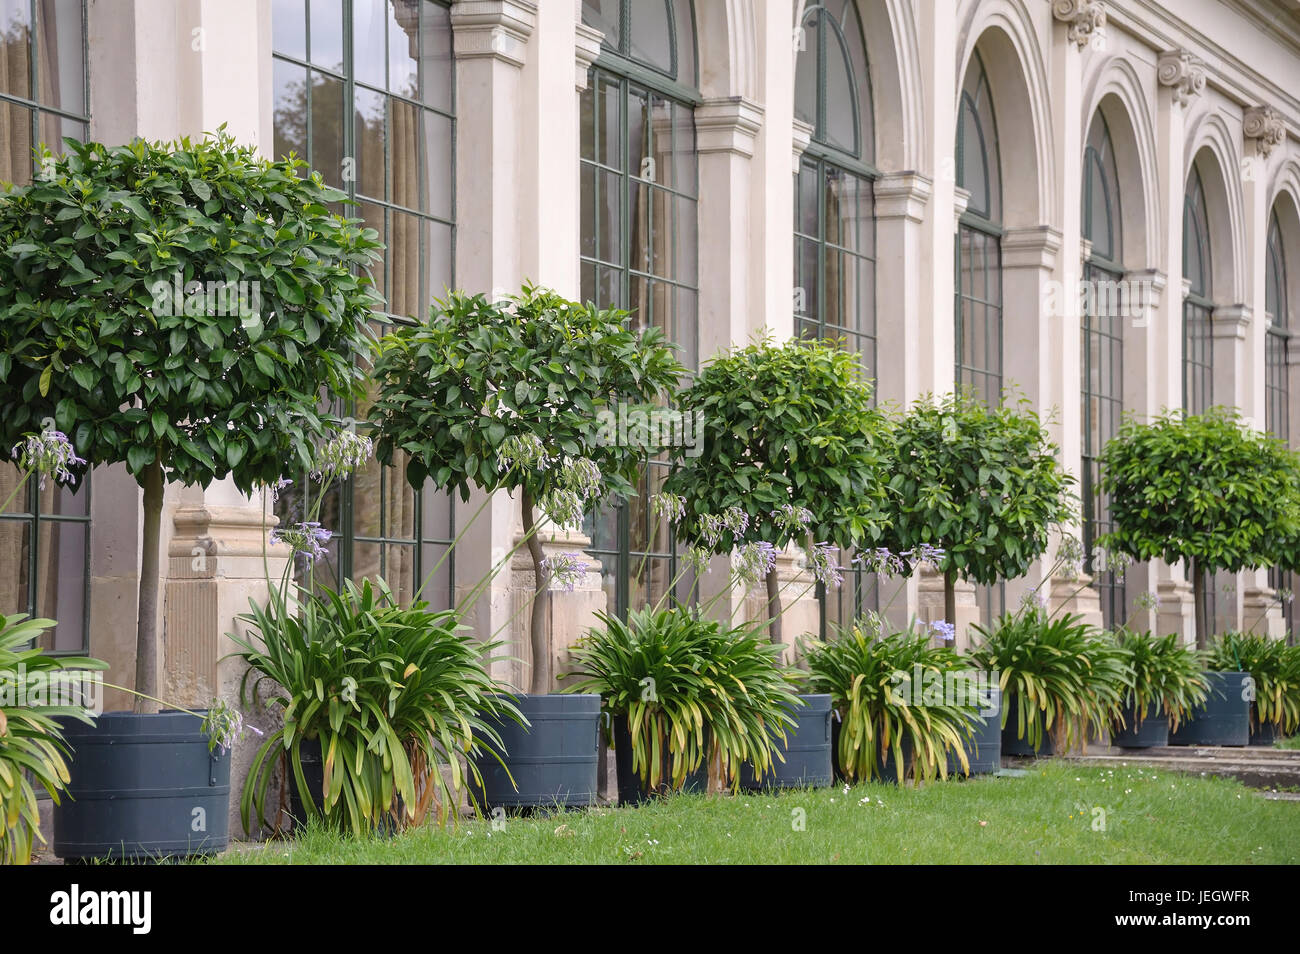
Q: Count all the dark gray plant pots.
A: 11